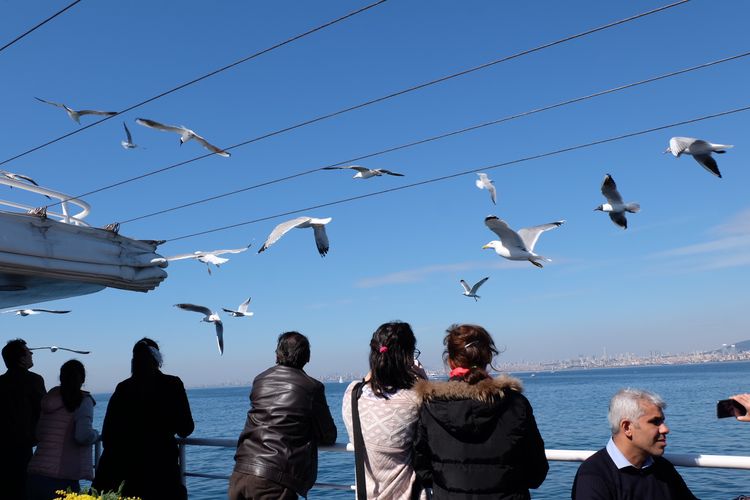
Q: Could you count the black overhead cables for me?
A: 5